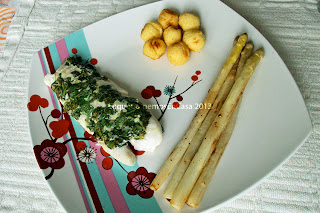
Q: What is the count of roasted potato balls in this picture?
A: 7